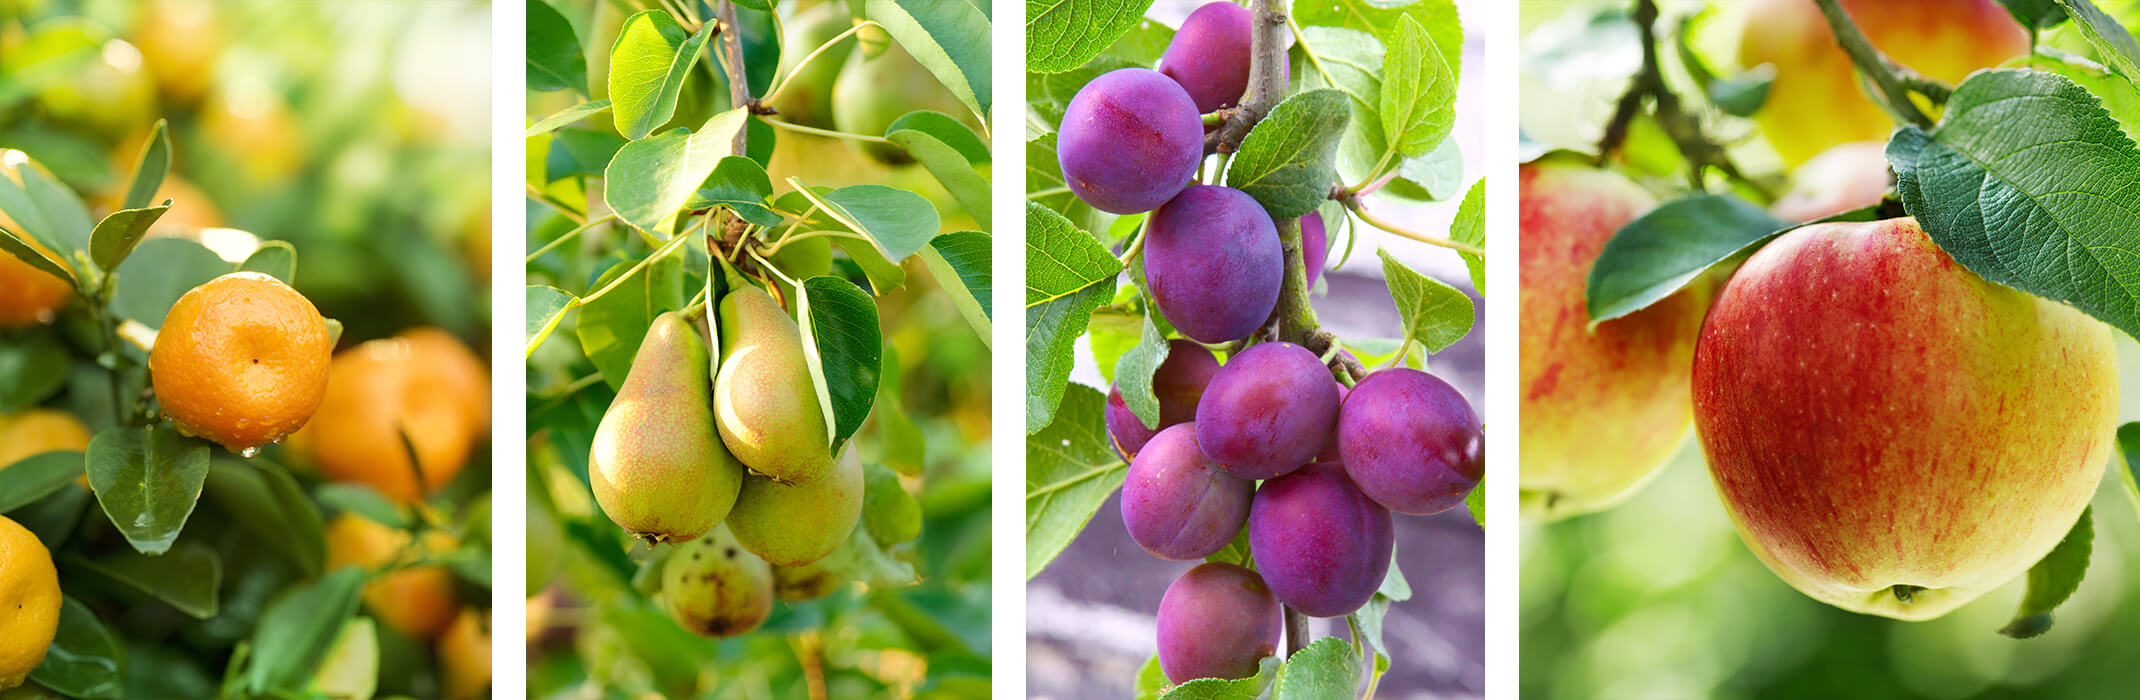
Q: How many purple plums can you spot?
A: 11